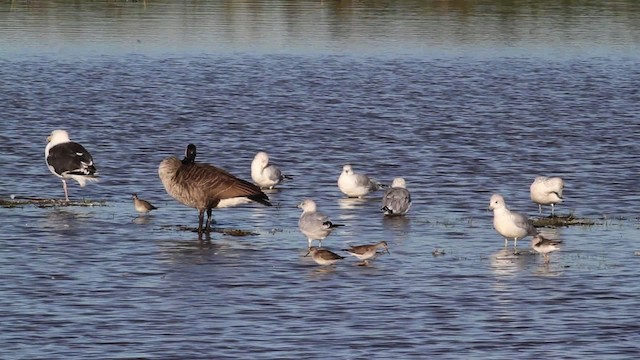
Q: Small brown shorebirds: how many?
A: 4